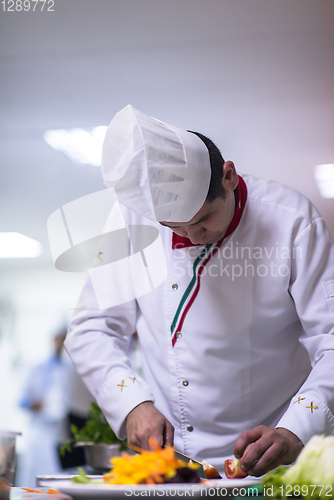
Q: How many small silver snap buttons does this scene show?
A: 4